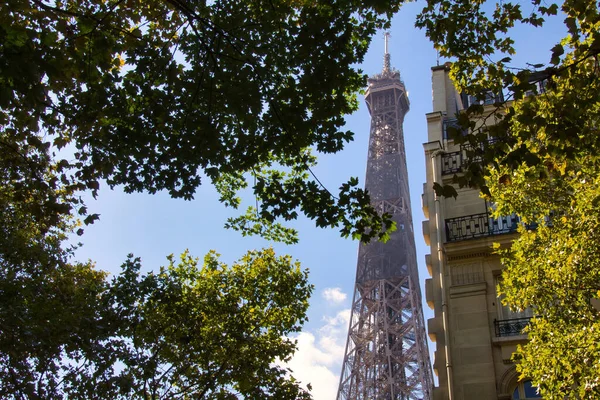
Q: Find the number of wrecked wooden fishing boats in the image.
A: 0